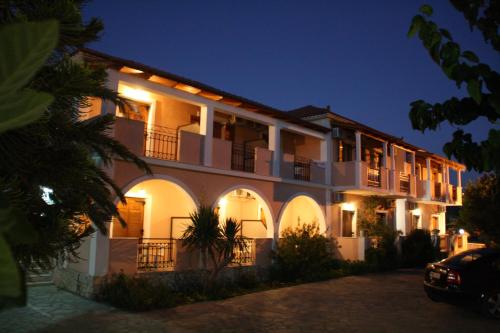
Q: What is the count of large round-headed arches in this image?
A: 3